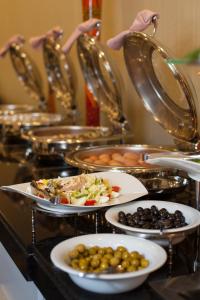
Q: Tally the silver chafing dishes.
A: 4